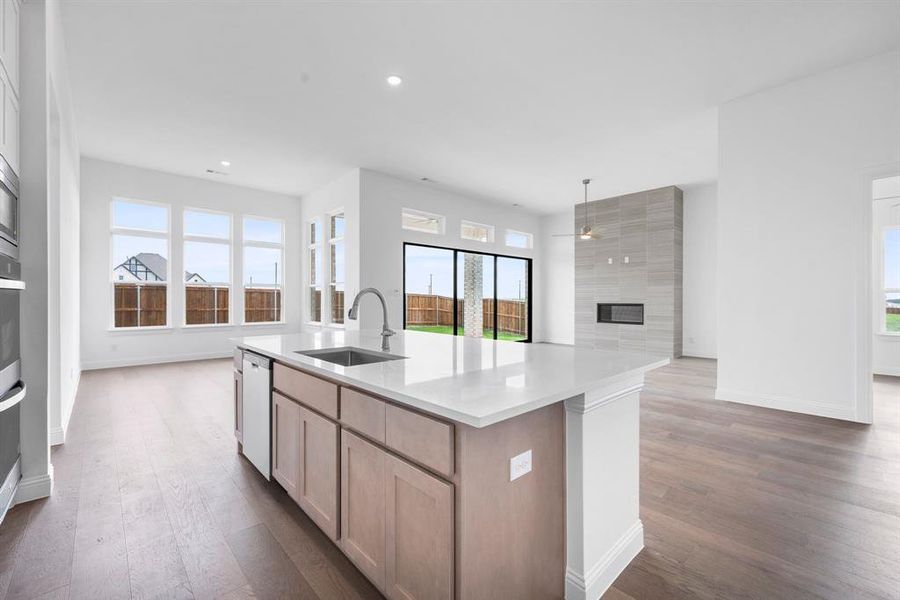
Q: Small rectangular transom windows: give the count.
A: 3